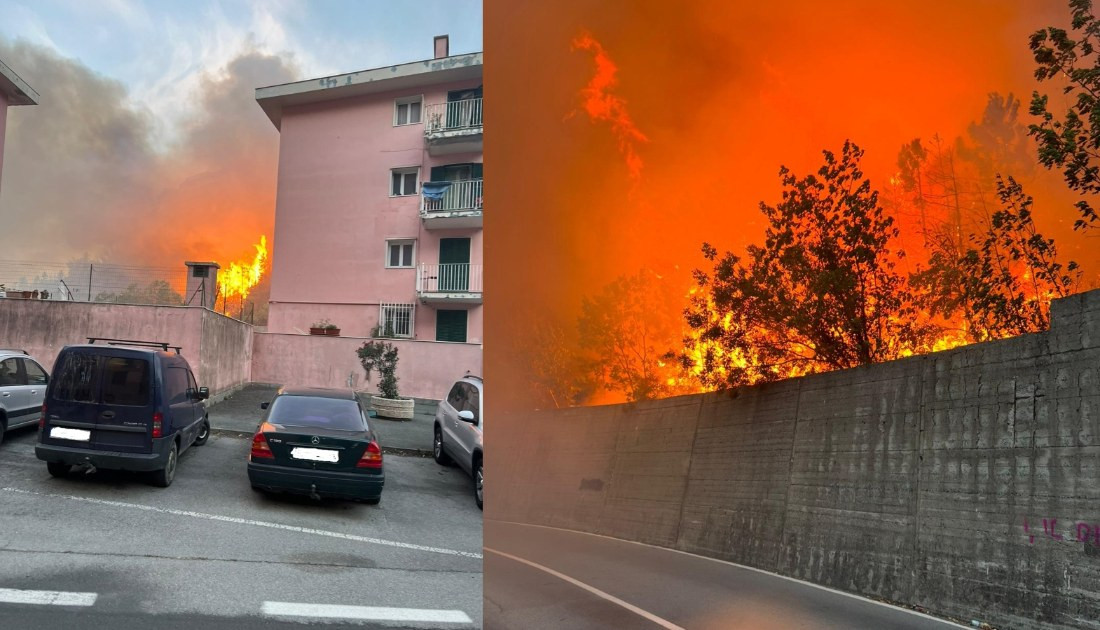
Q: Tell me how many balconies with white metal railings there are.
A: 3